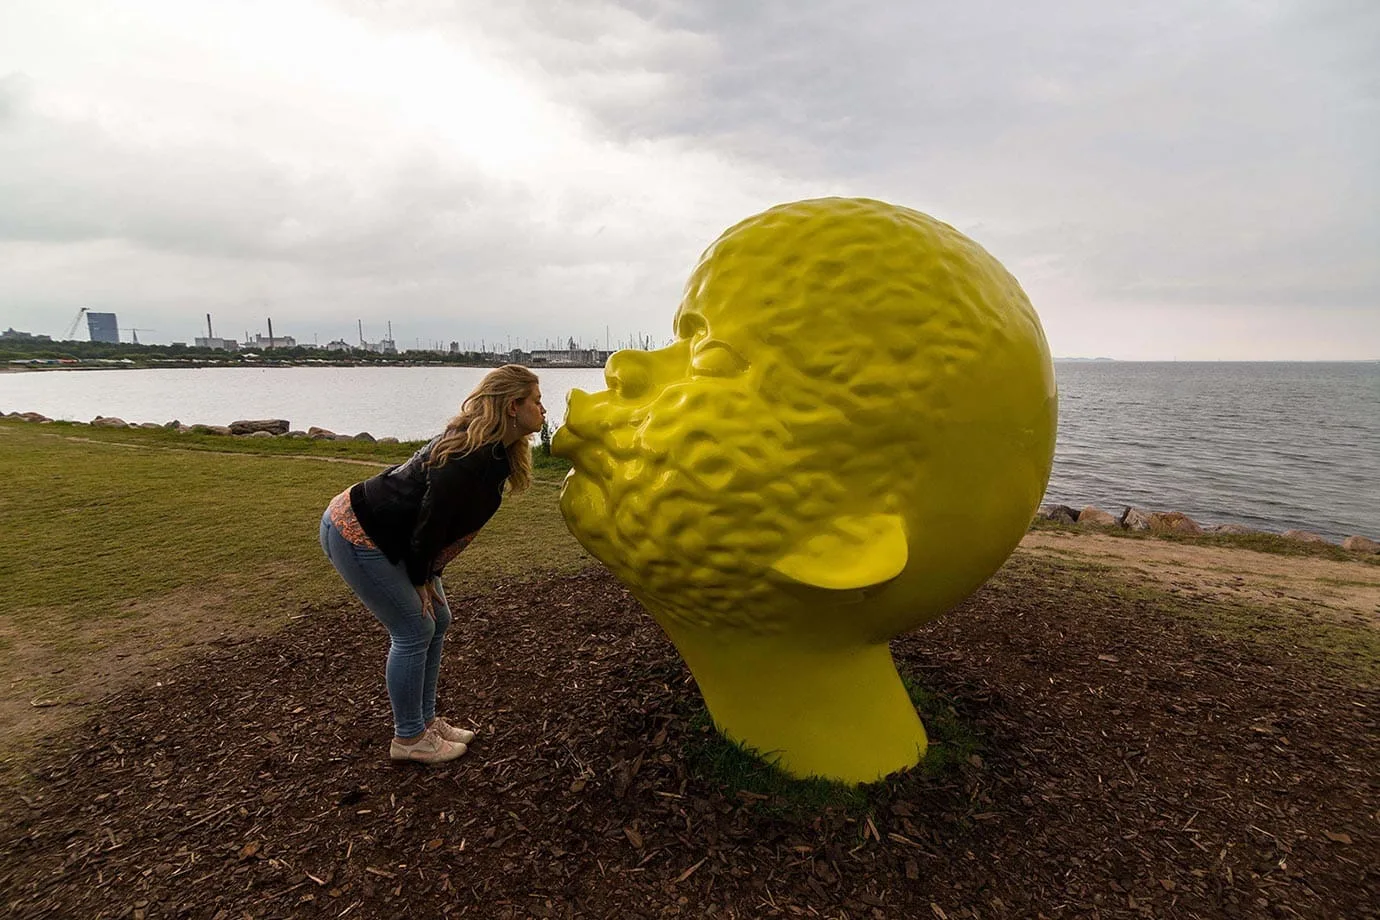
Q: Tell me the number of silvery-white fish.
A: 0